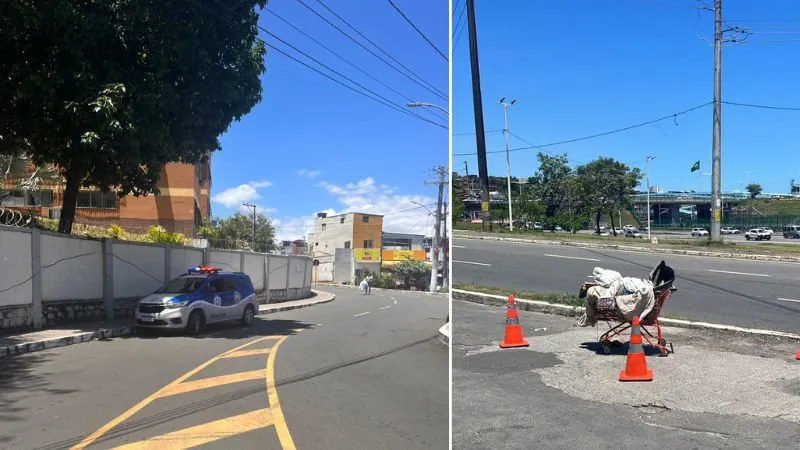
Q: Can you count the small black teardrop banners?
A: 0